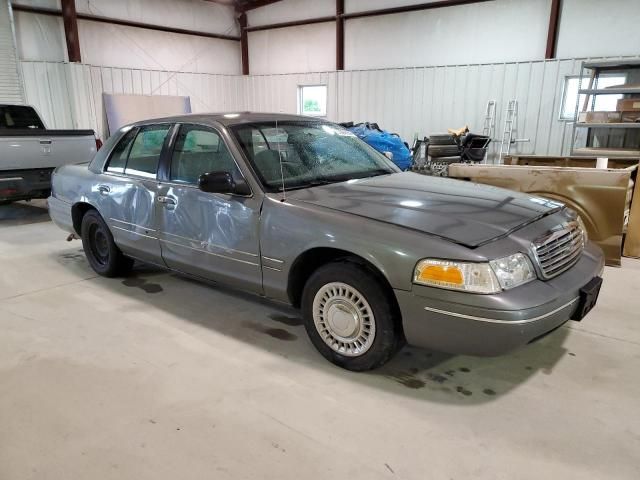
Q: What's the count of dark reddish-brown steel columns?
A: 4